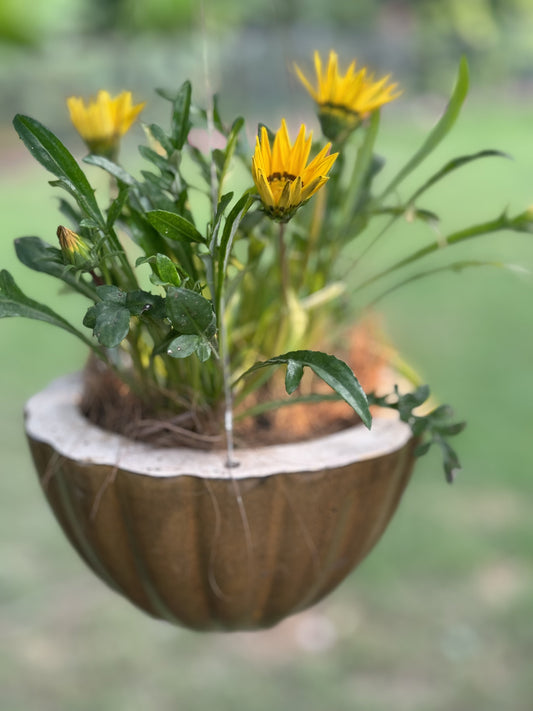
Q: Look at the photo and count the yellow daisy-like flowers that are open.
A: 3